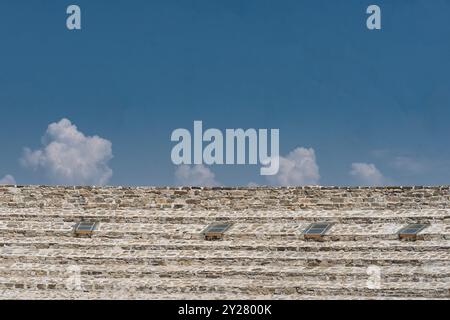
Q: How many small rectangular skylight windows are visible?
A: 4